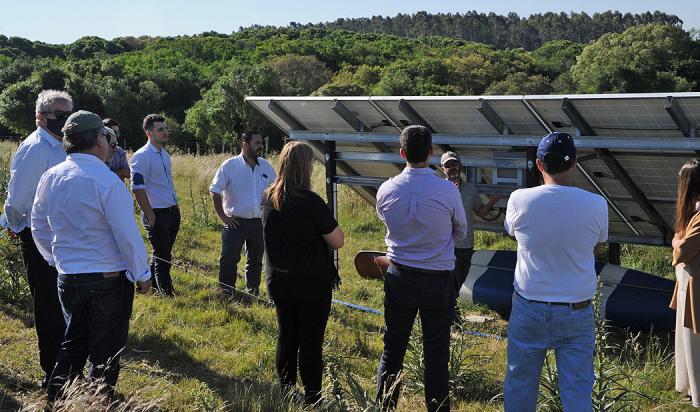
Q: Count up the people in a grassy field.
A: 10